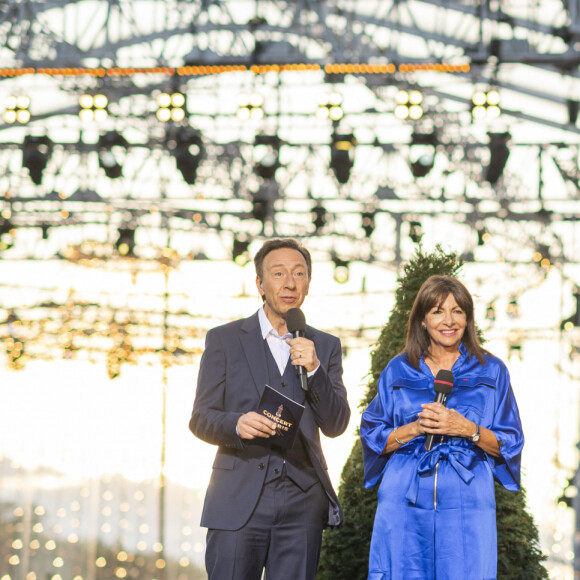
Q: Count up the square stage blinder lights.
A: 7